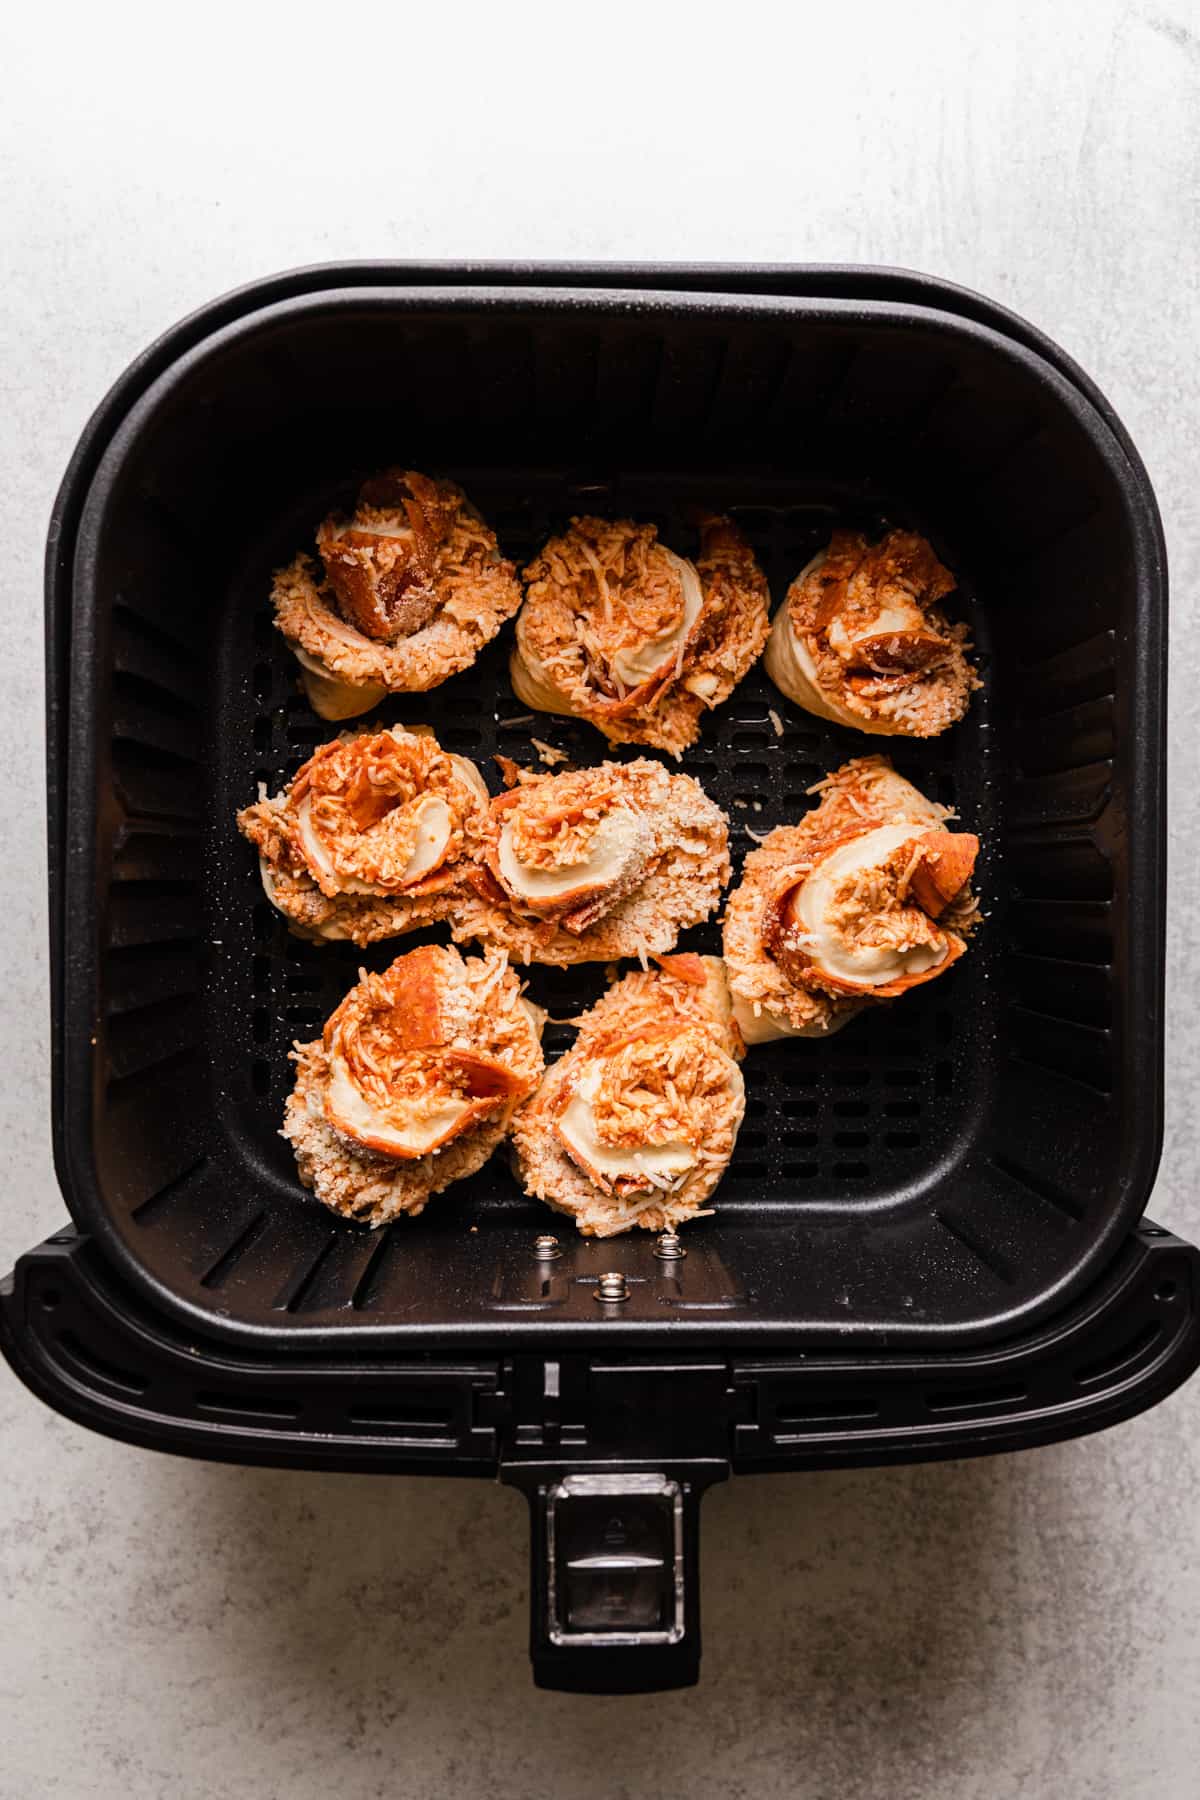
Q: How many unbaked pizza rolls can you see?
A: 8